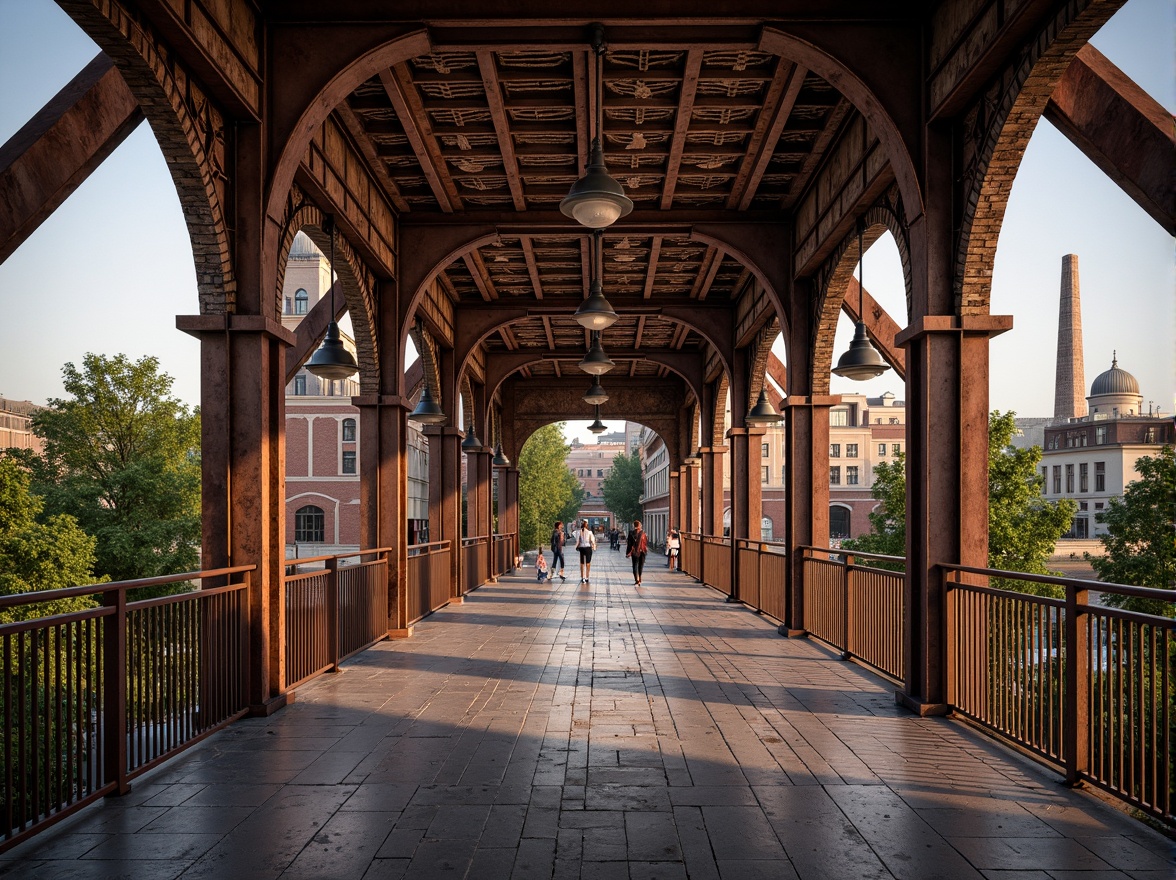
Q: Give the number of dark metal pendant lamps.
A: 11